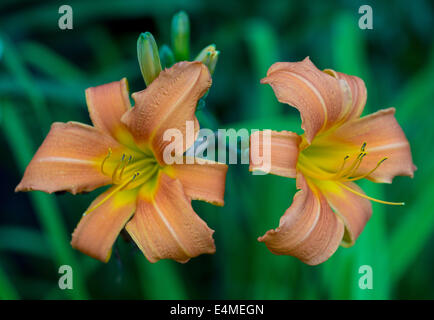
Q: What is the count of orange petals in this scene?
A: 12